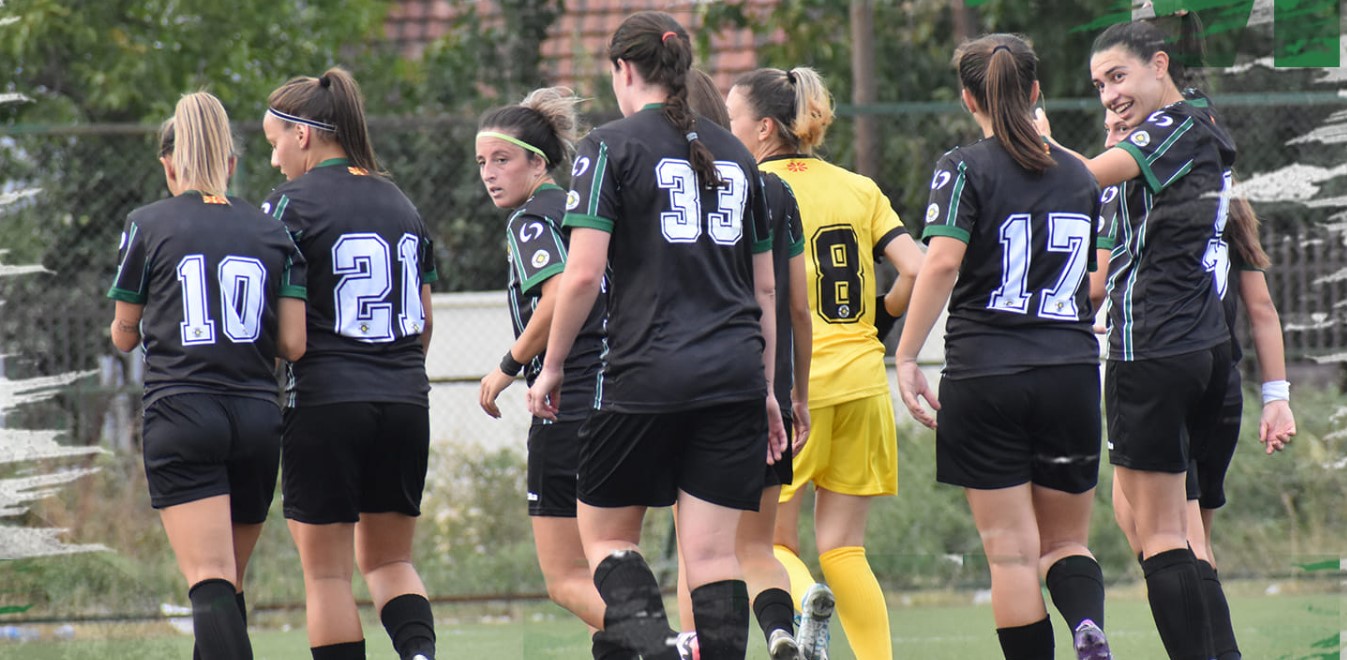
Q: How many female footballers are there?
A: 9